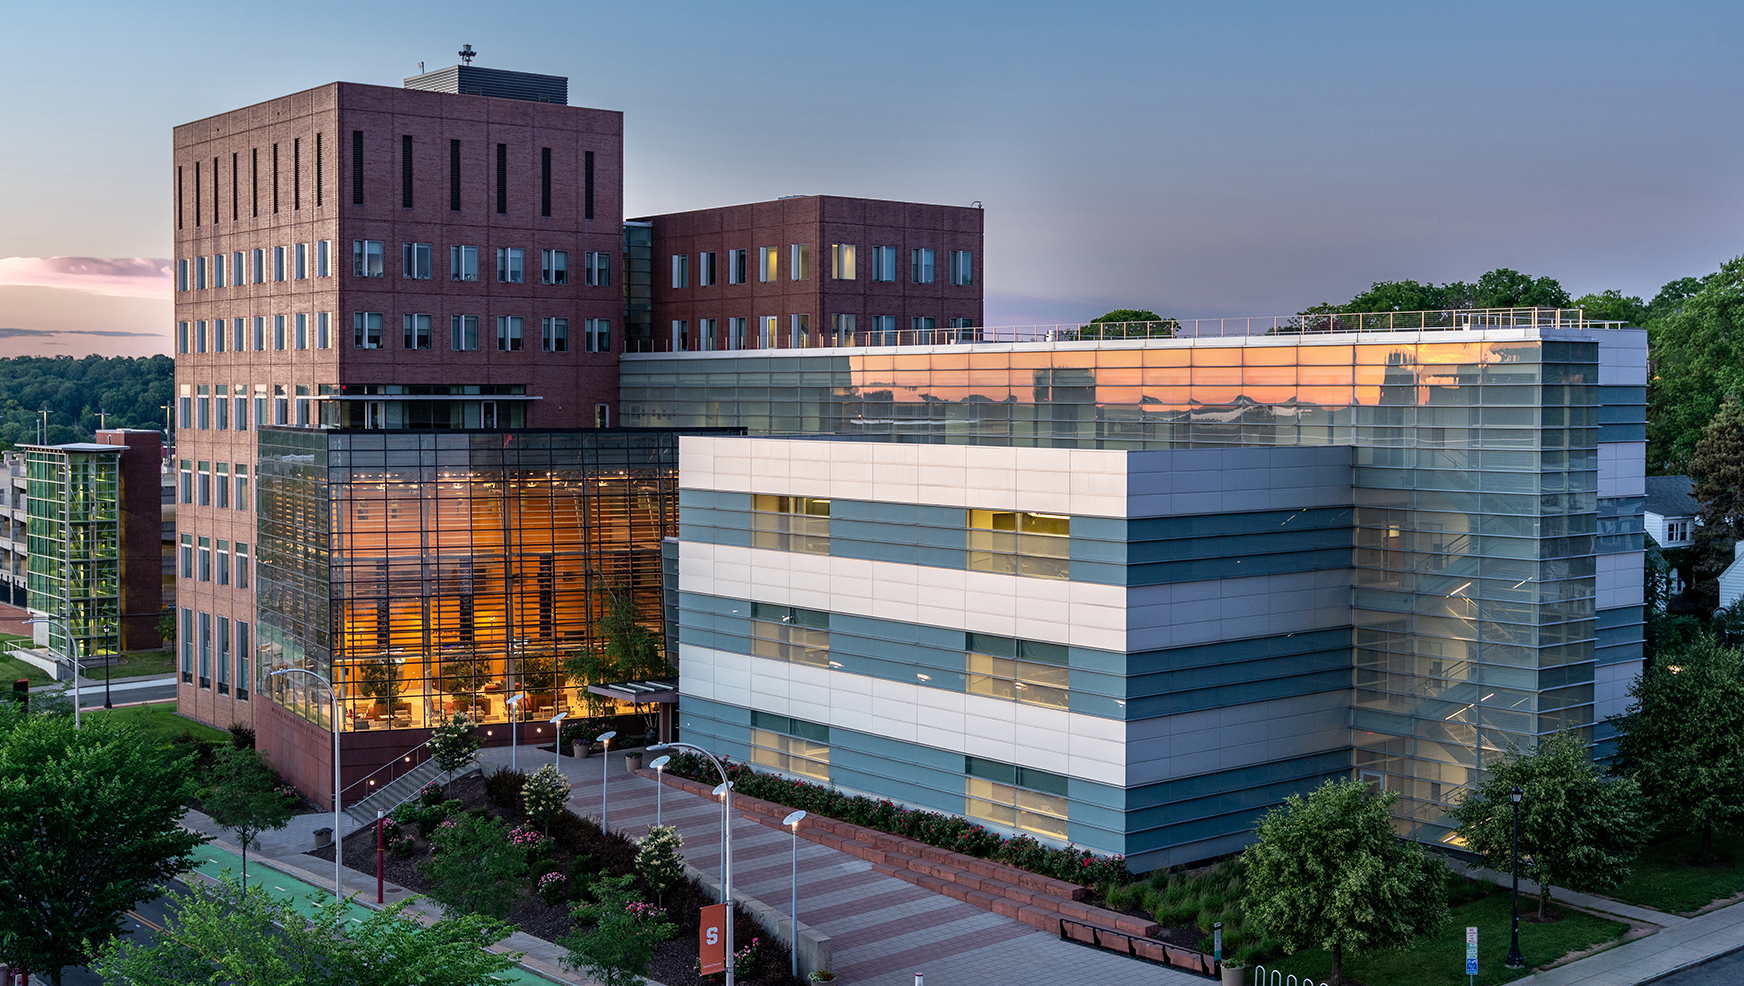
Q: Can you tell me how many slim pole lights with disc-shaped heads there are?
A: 6